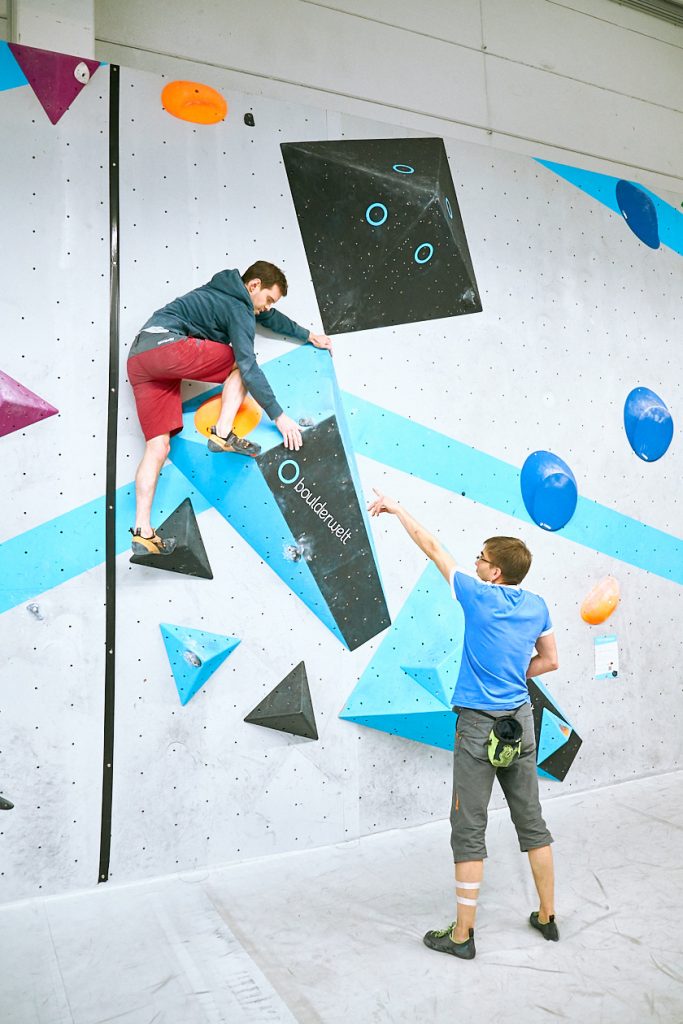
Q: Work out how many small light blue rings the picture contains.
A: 5